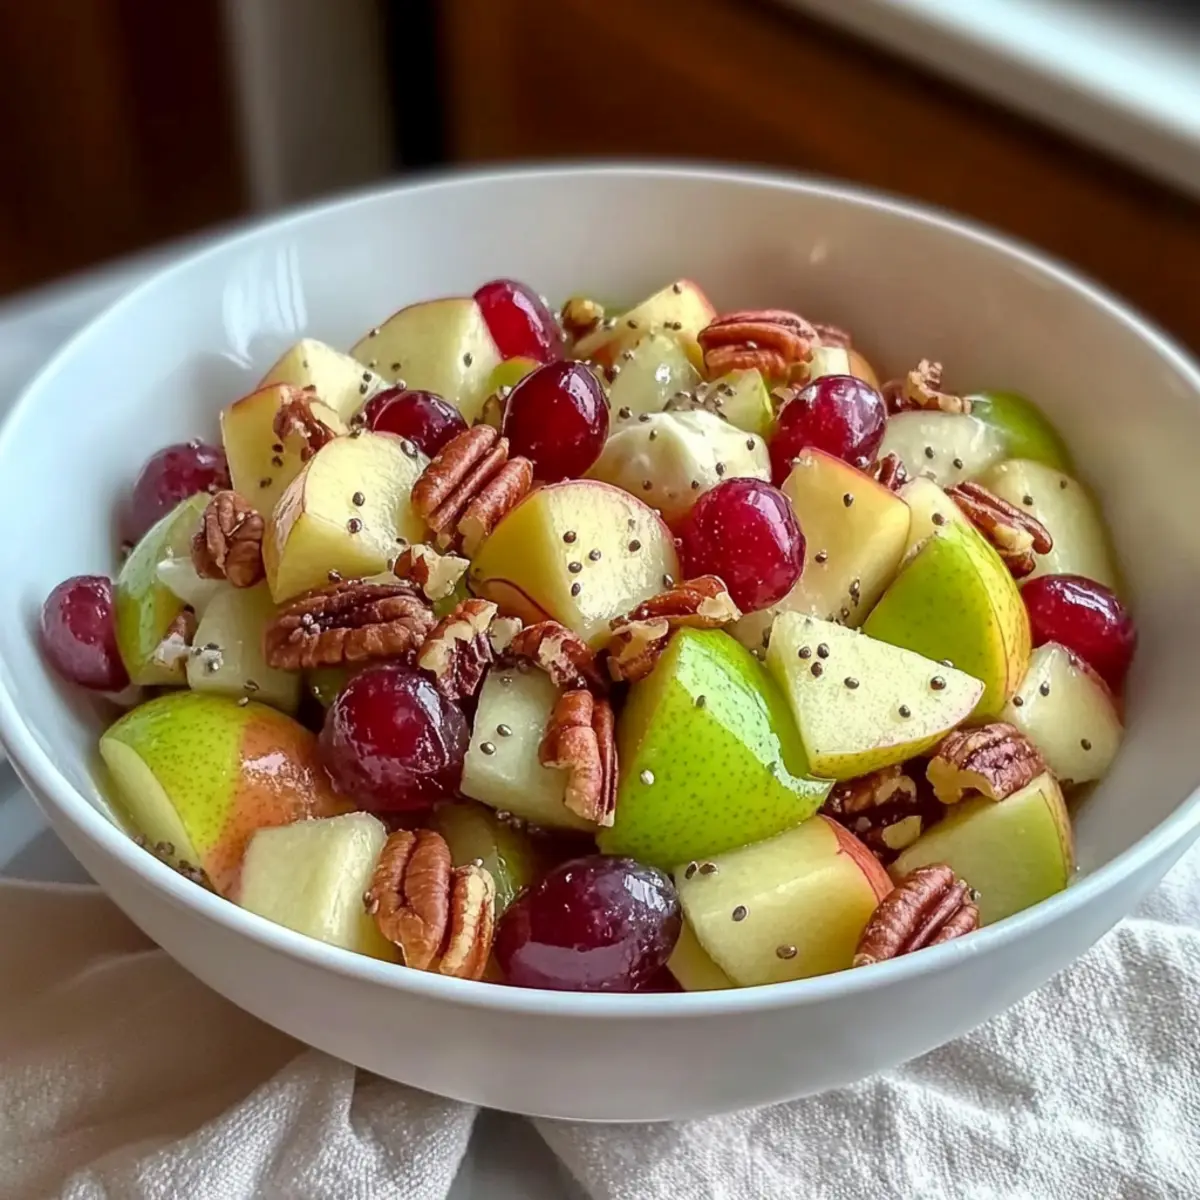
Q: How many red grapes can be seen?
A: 10